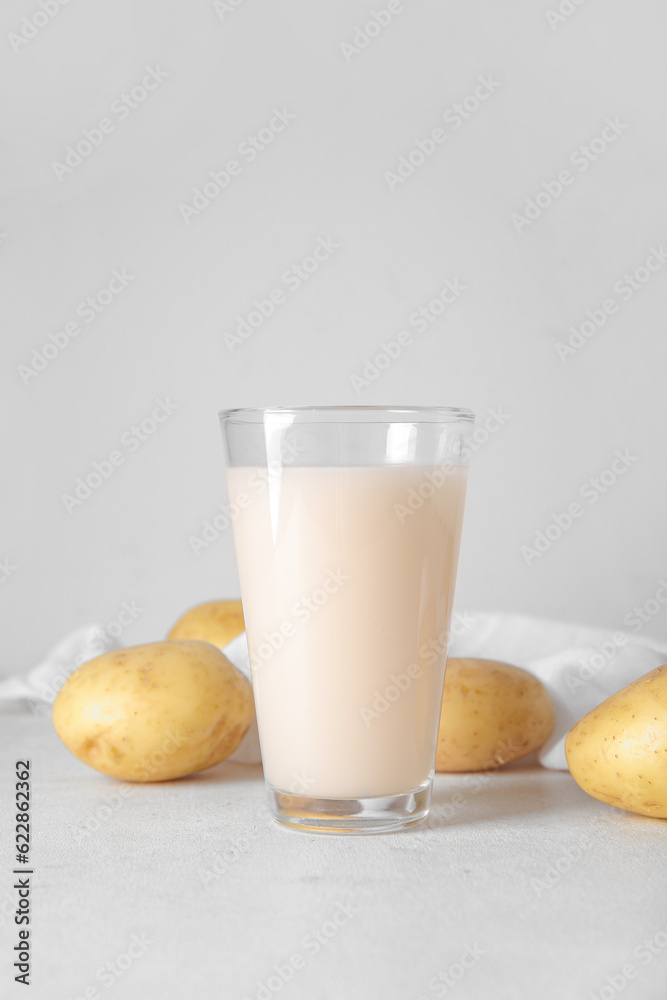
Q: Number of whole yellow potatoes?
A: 4